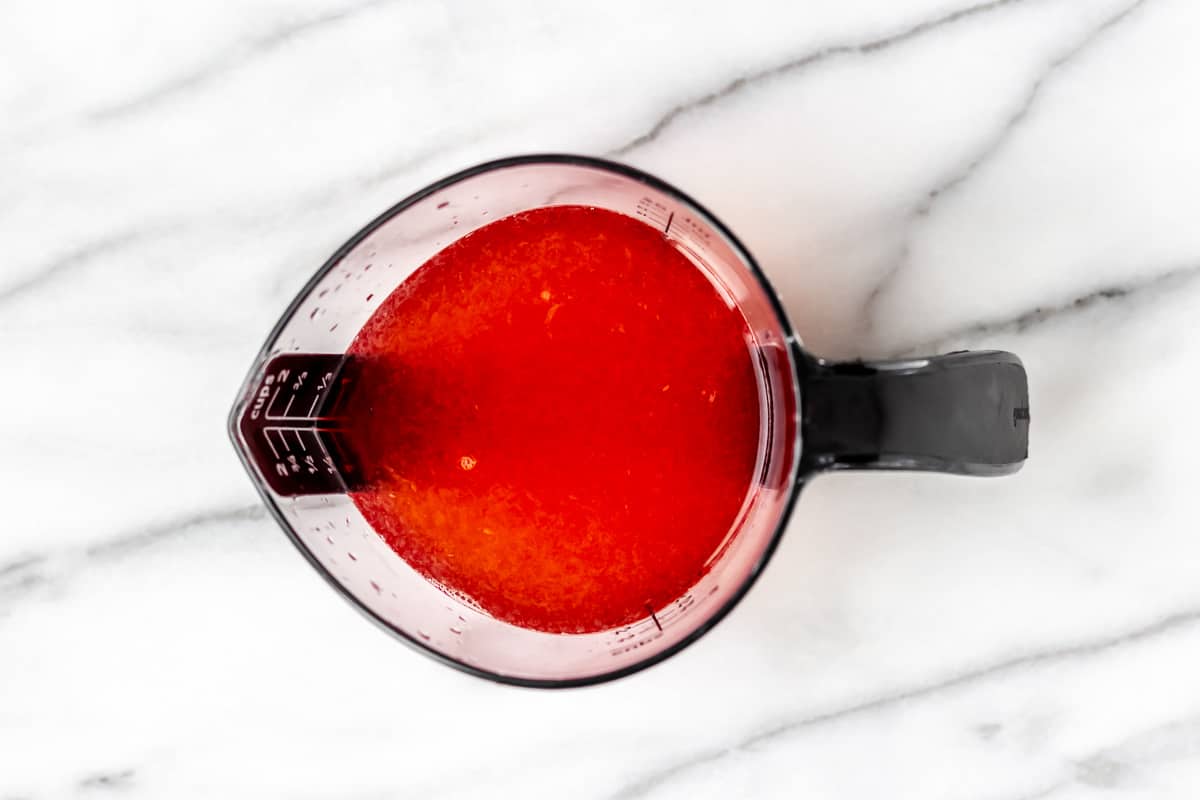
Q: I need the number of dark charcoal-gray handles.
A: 1